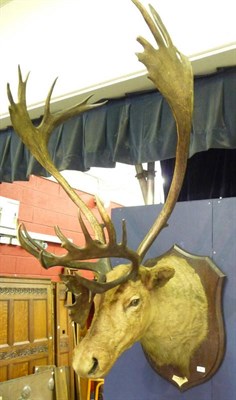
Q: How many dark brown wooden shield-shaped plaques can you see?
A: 1